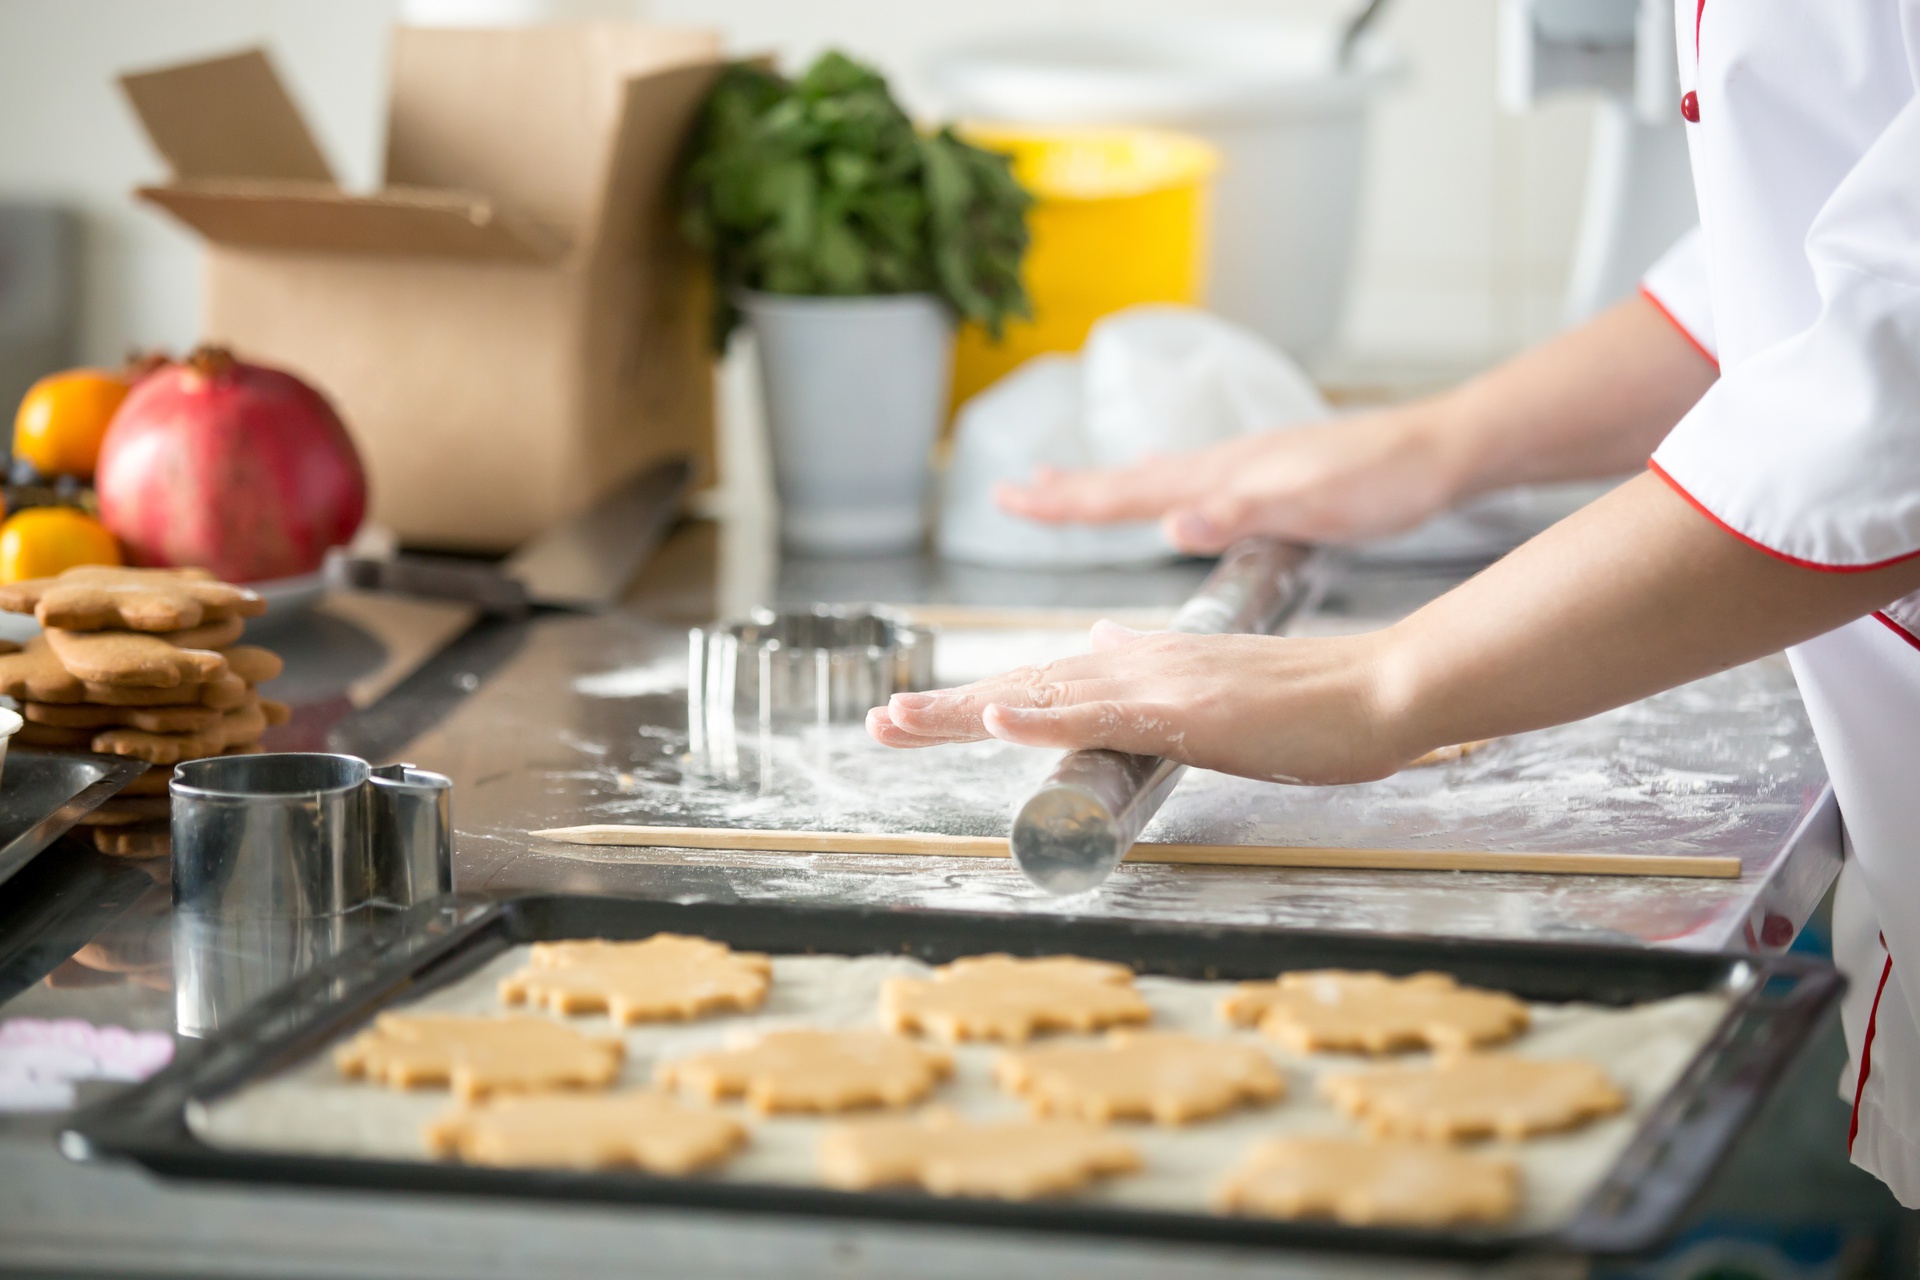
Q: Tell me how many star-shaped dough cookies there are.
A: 10